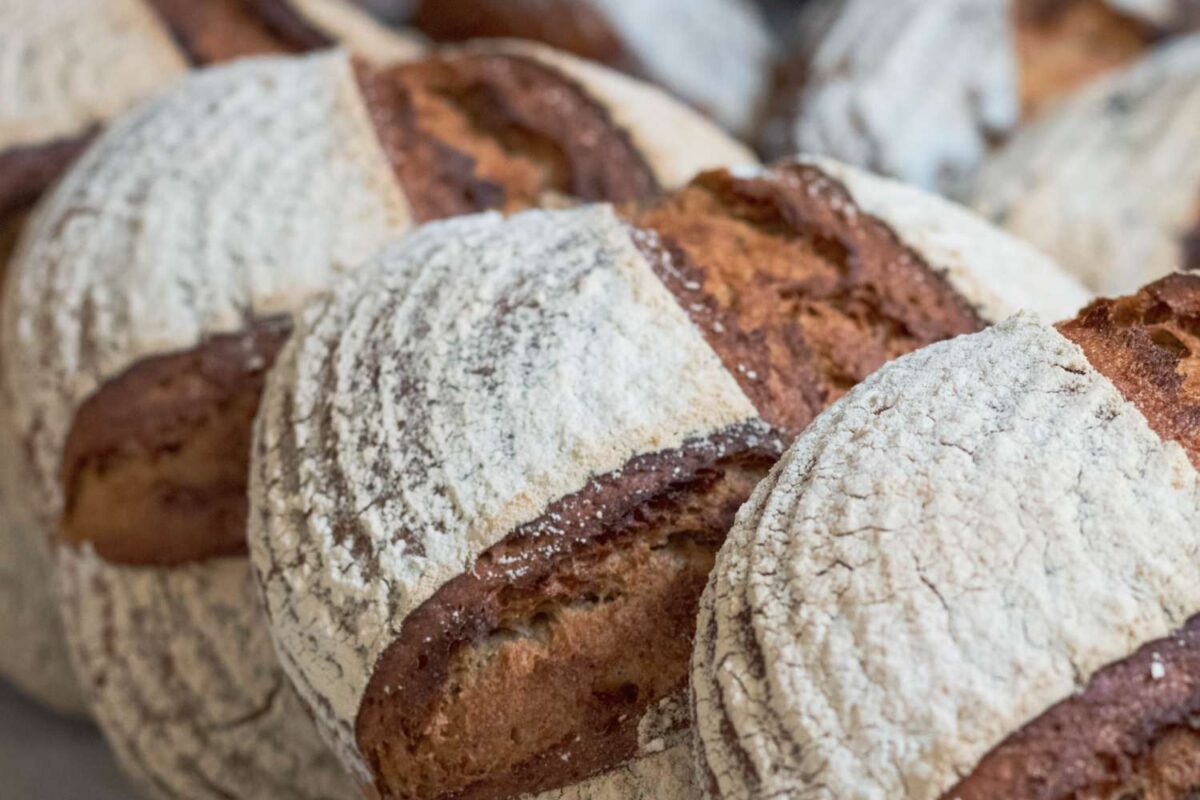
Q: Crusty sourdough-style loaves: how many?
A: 7